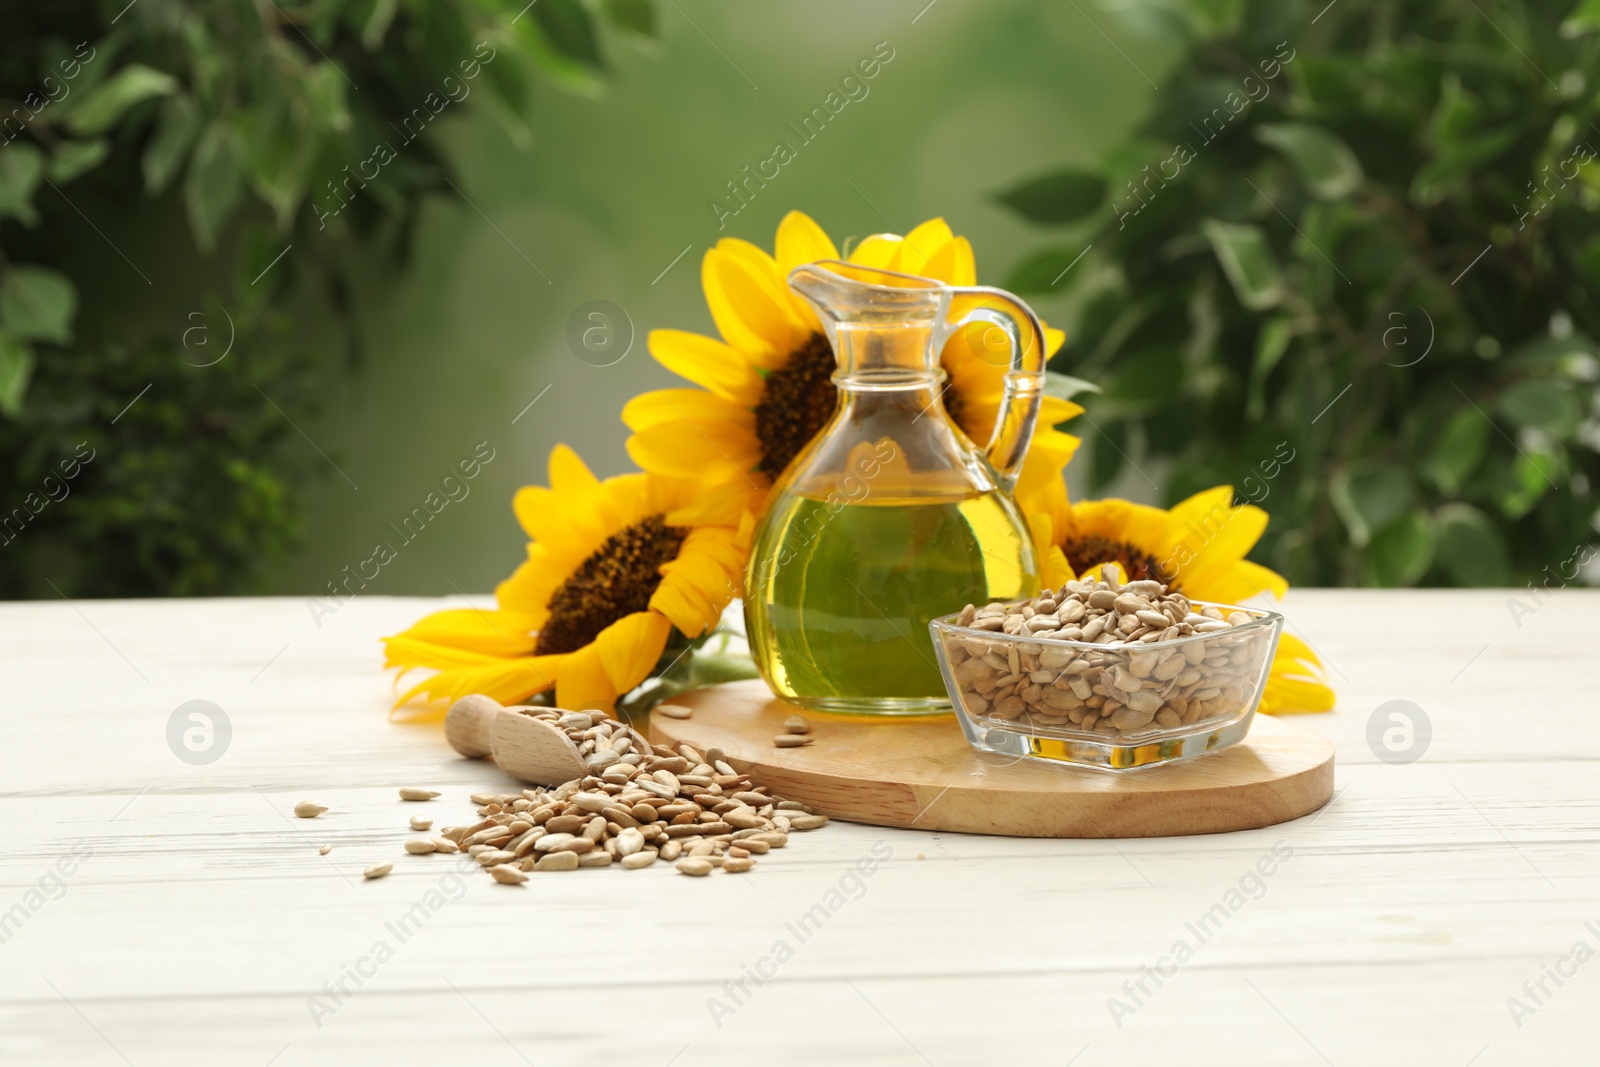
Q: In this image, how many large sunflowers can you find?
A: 3